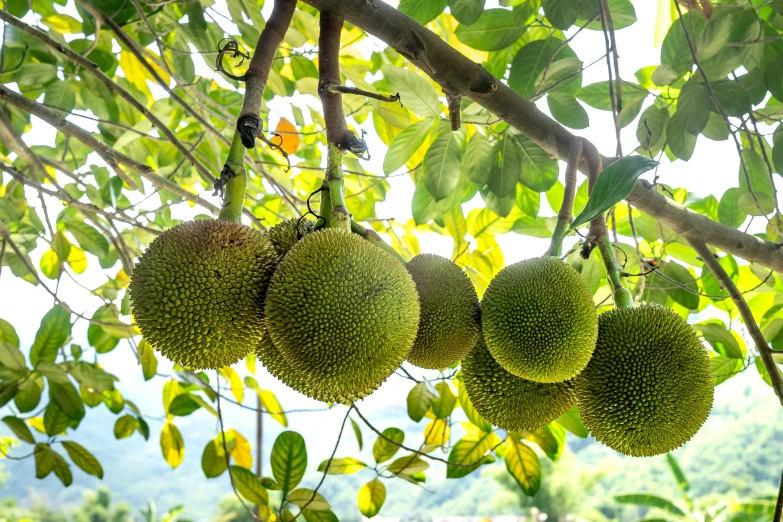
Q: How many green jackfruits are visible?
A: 7